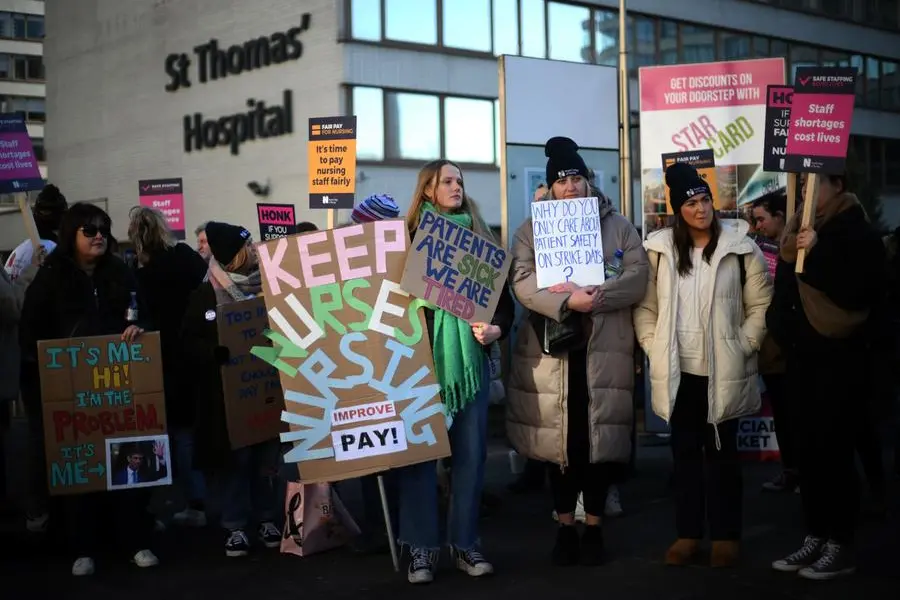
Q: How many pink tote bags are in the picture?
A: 1